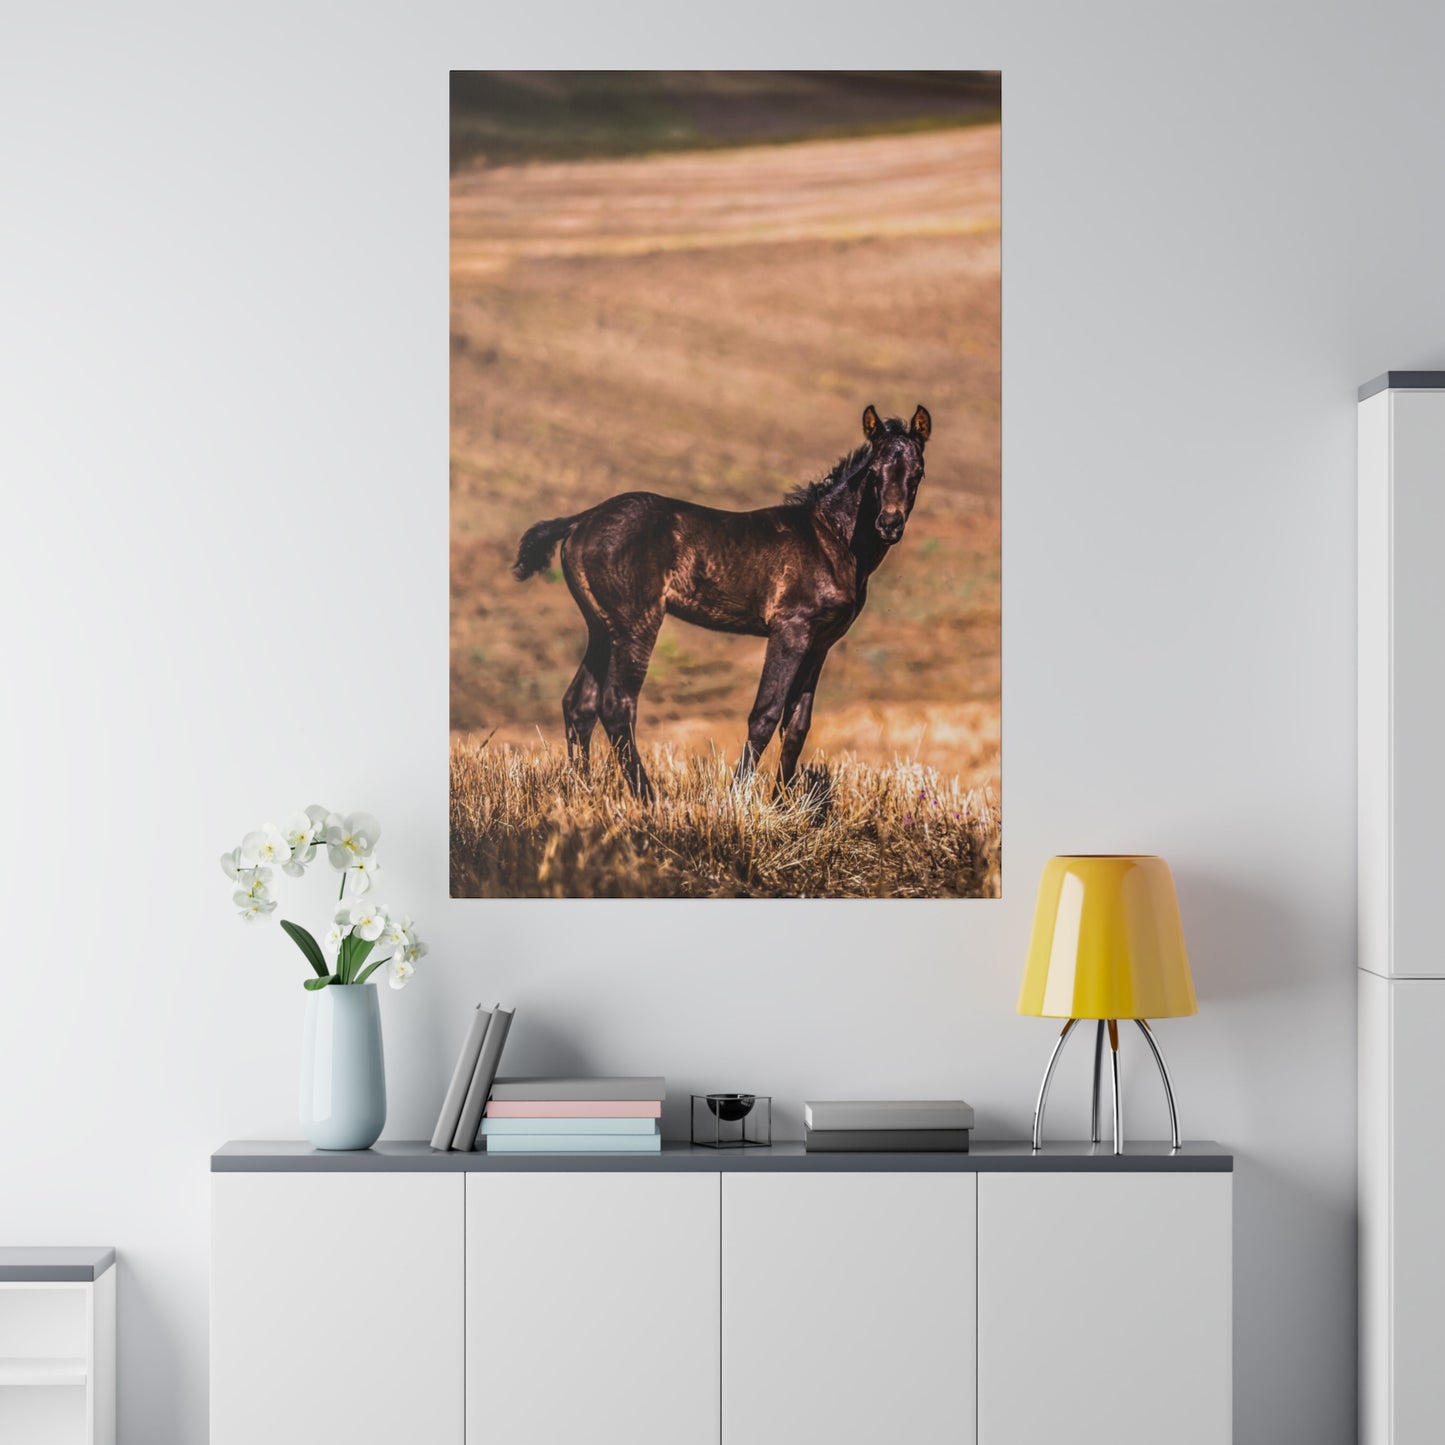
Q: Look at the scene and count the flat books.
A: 6